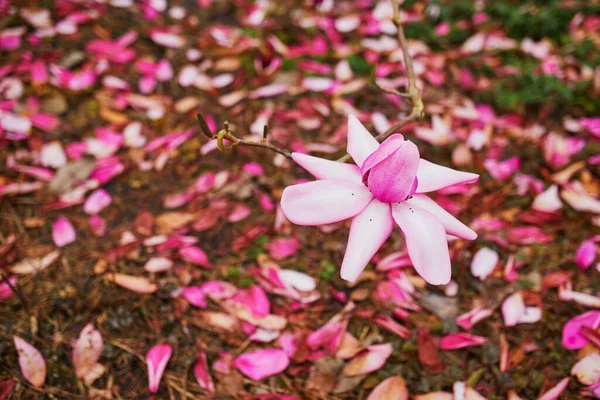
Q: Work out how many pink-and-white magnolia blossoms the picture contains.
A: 1